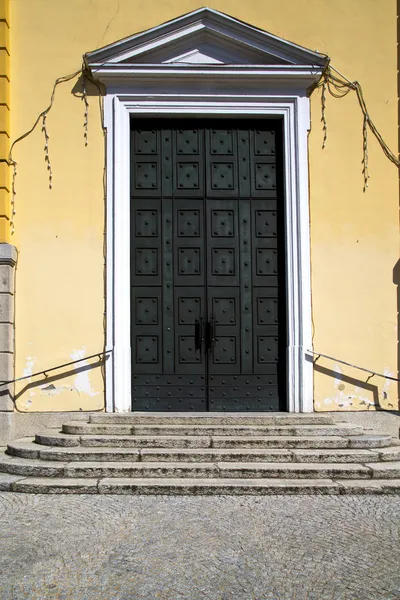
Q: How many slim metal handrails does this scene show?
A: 2